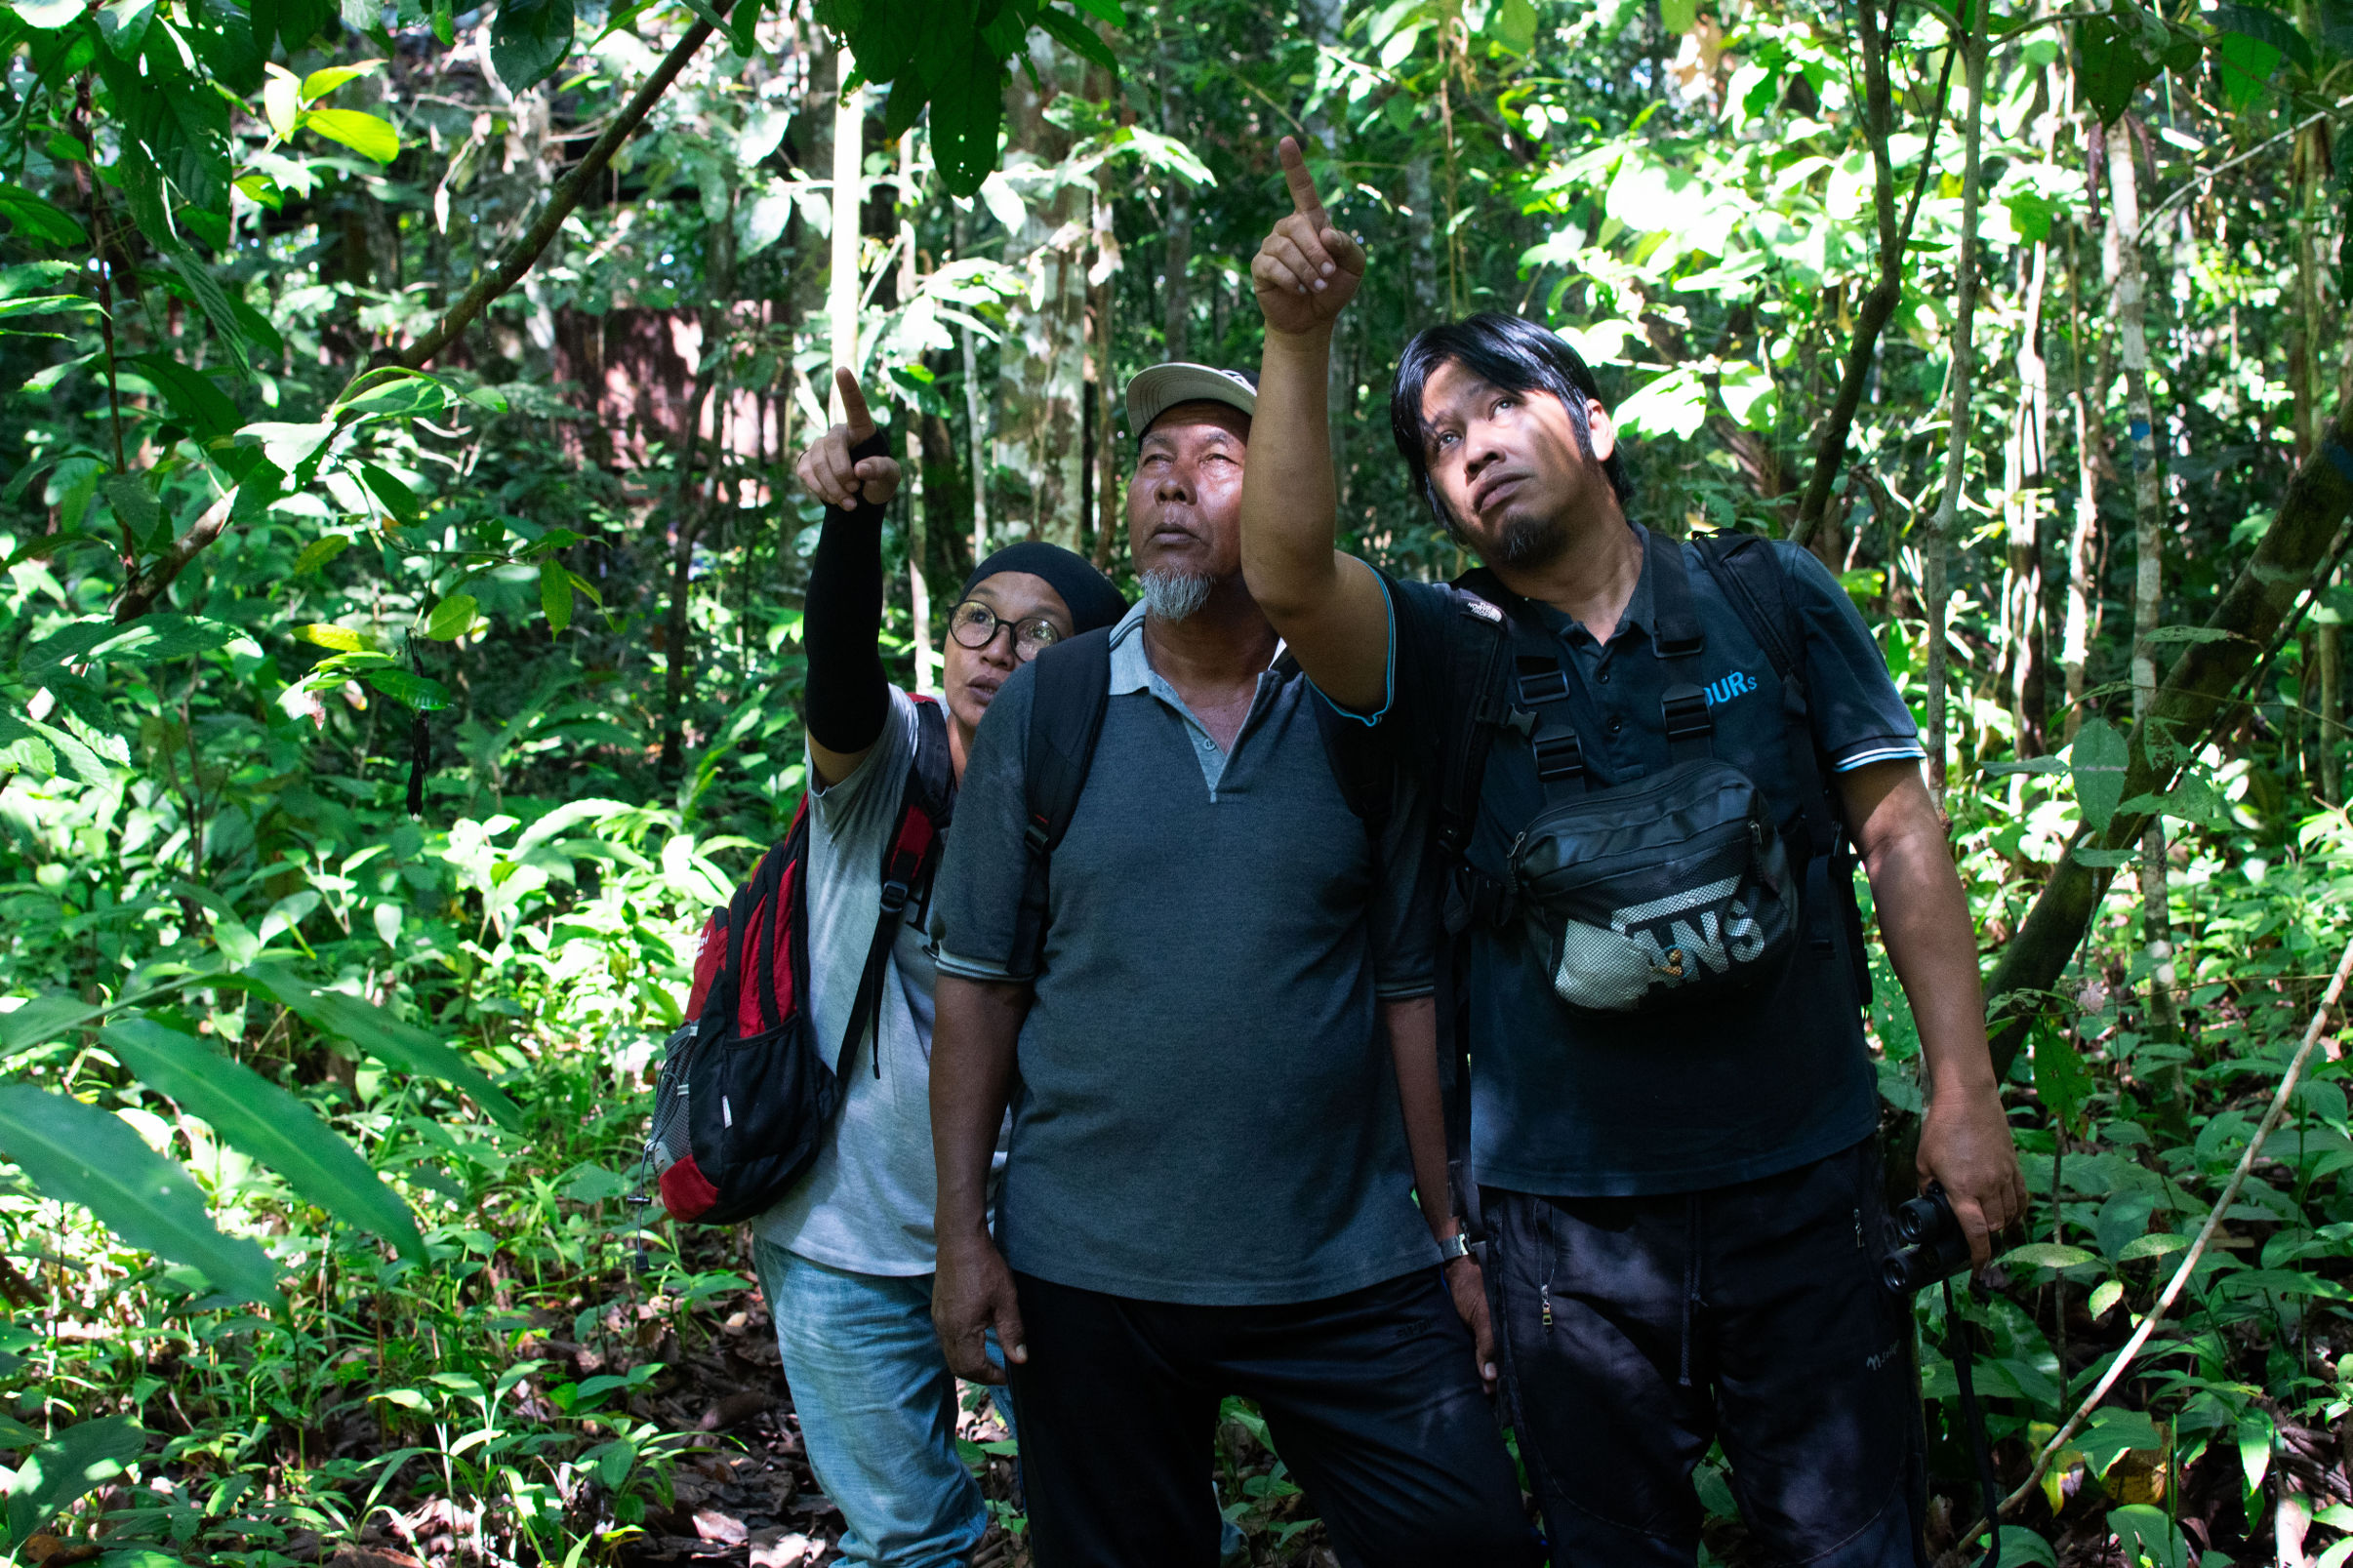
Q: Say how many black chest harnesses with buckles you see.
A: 1